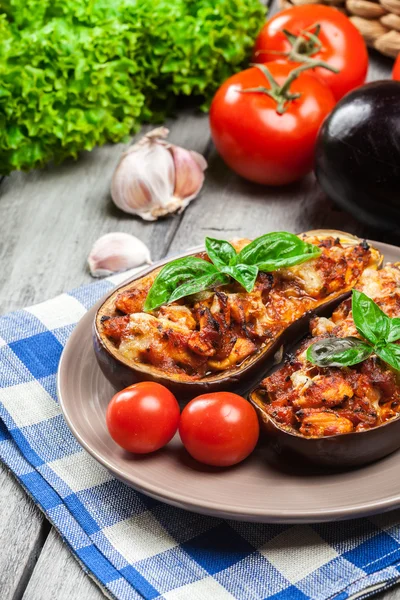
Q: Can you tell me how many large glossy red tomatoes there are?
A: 2